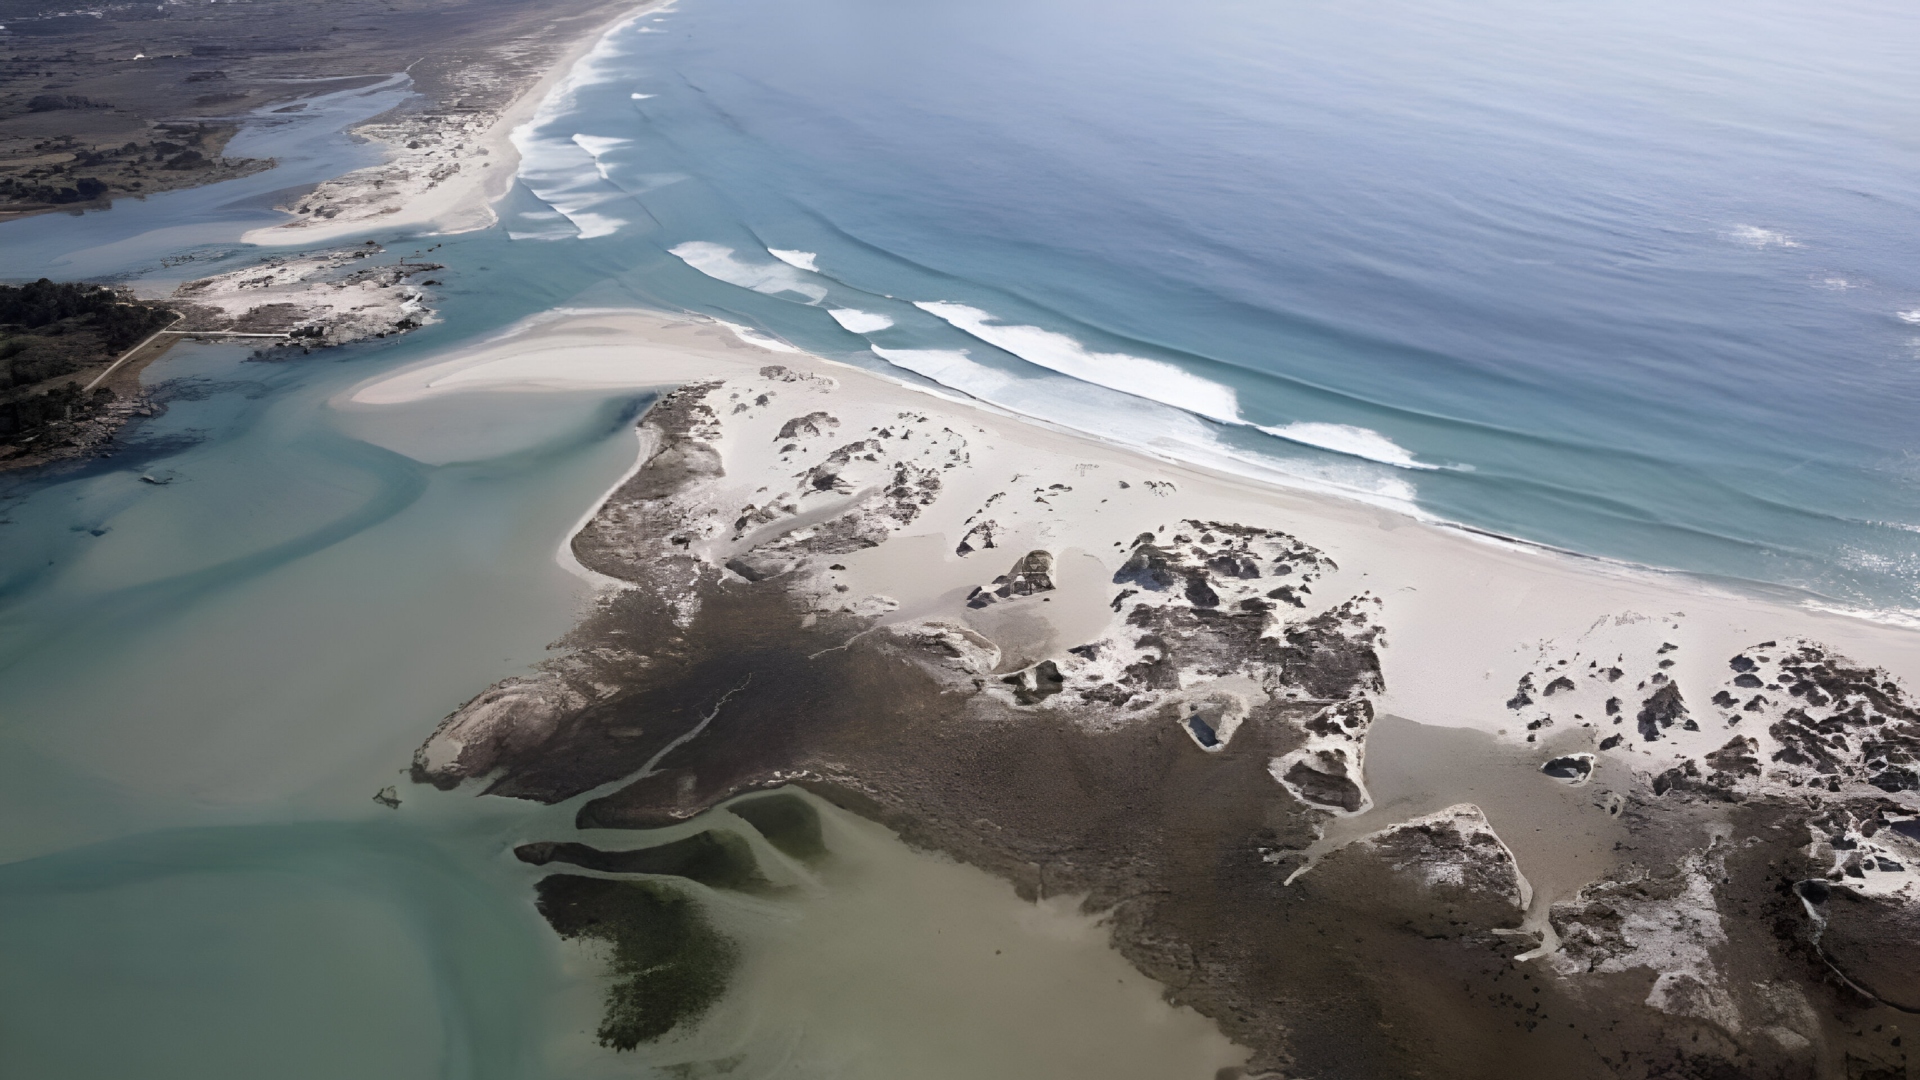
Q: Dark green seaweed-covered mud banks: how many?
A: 3